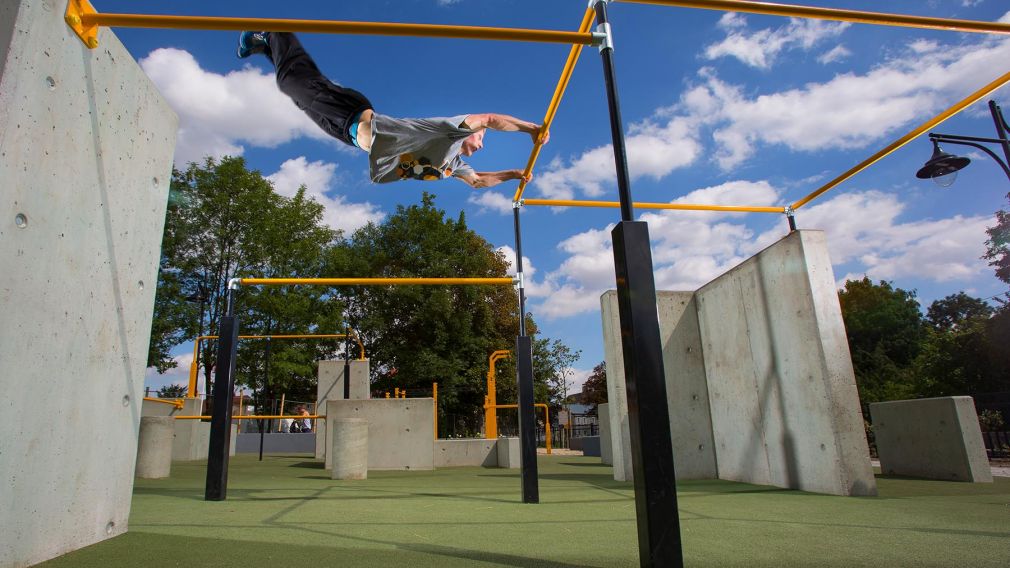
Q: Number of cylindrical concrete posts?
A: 2